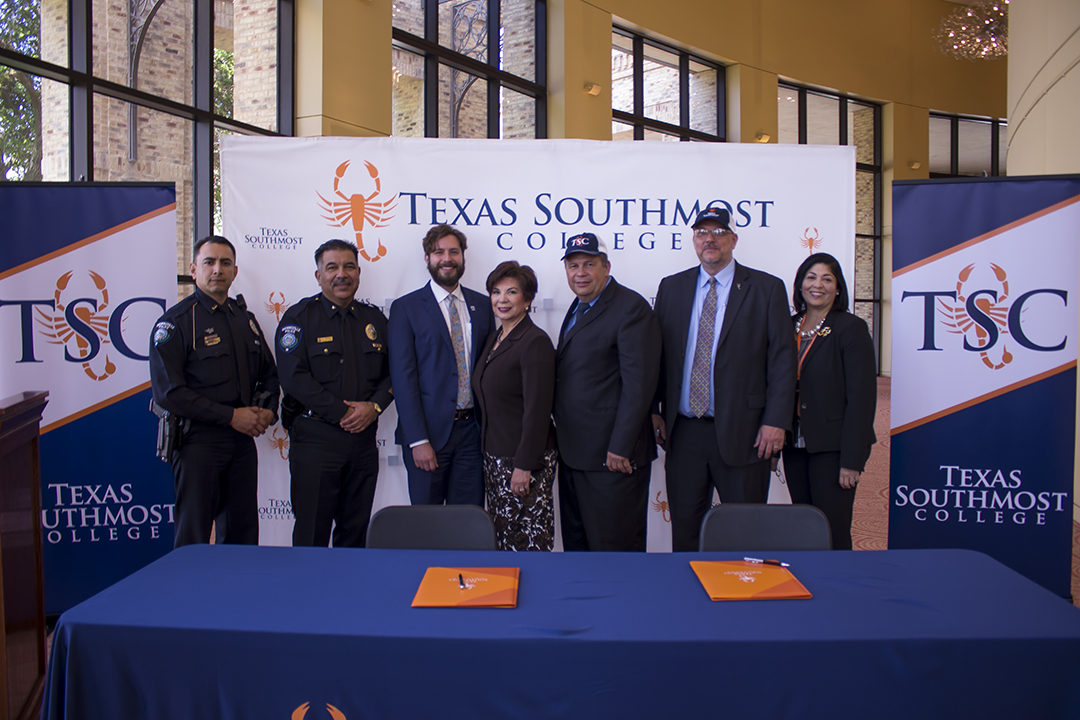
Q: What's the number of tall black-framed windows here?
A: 5